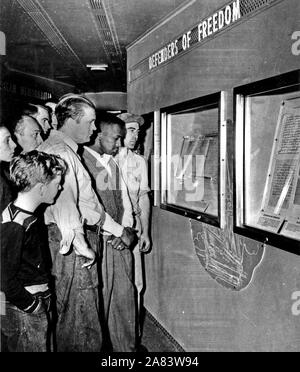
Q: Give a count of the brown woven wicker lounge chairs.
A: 0